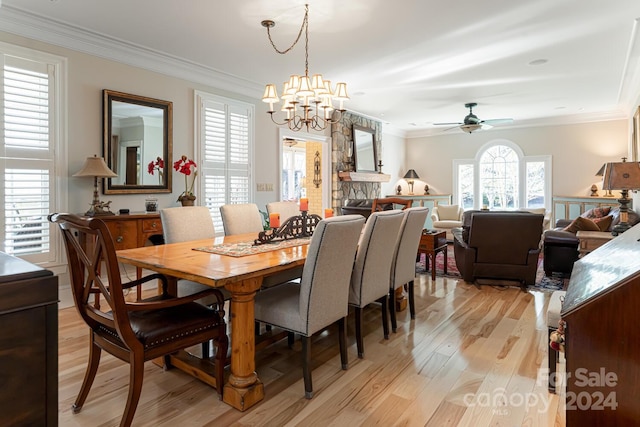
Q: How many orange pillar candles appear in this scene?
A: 3